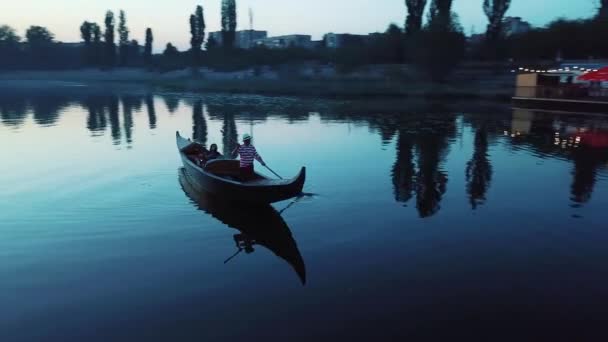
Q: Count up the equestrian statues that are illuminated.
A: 0